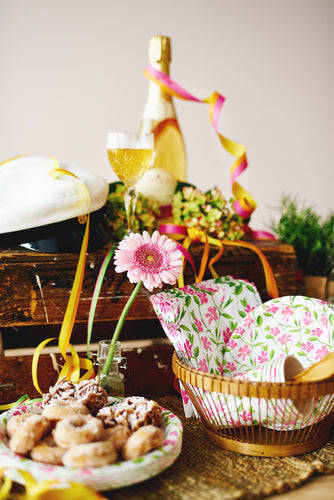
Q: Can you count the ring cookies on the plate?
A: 8